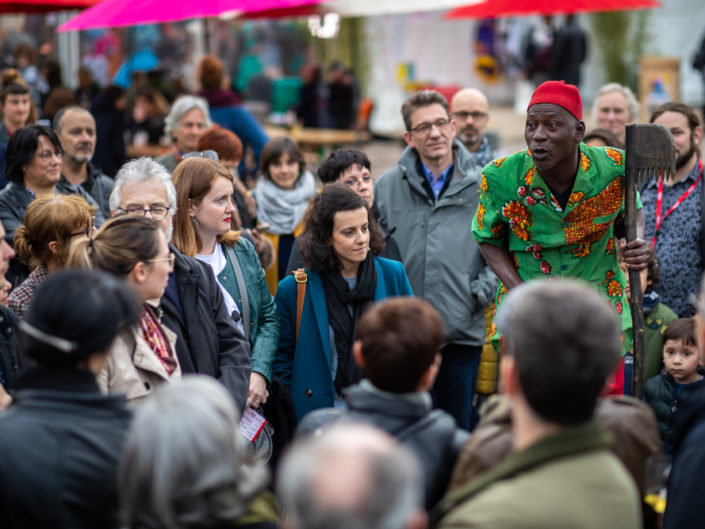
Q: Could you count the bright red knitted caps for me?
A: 1